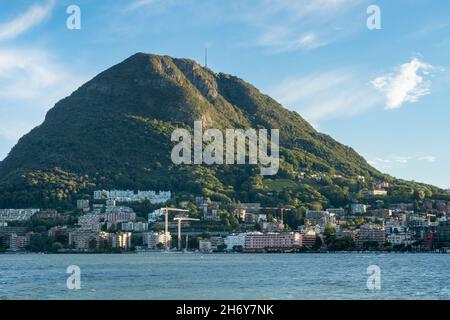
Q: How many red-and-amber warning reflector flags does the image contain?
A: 0